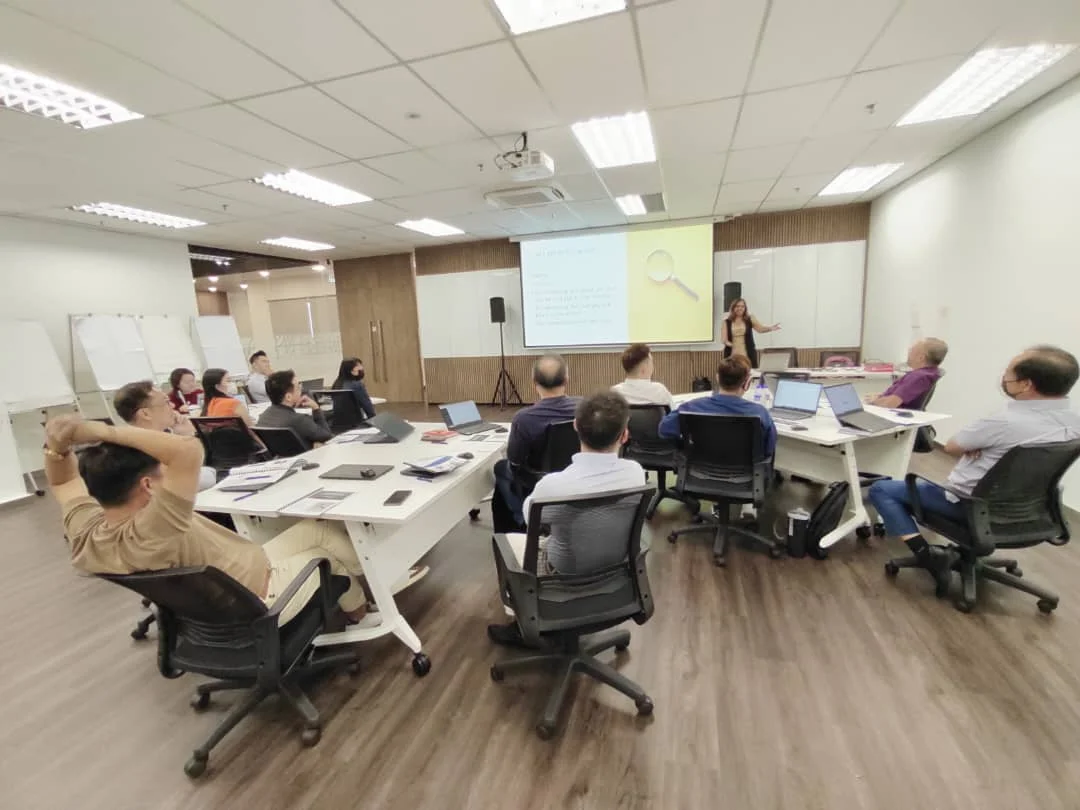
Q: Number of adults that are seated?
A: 13